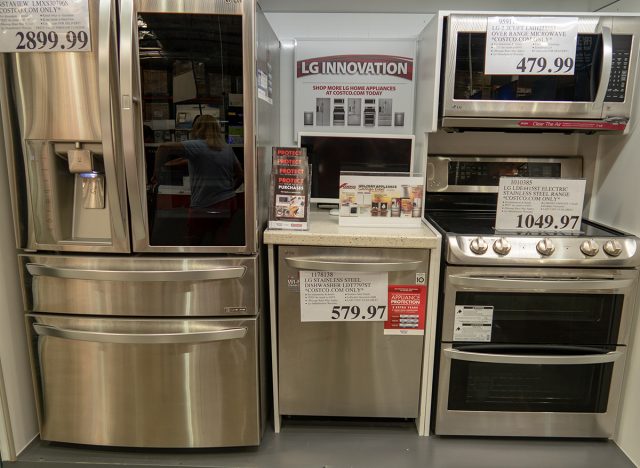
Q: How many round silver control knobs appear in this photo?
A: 5